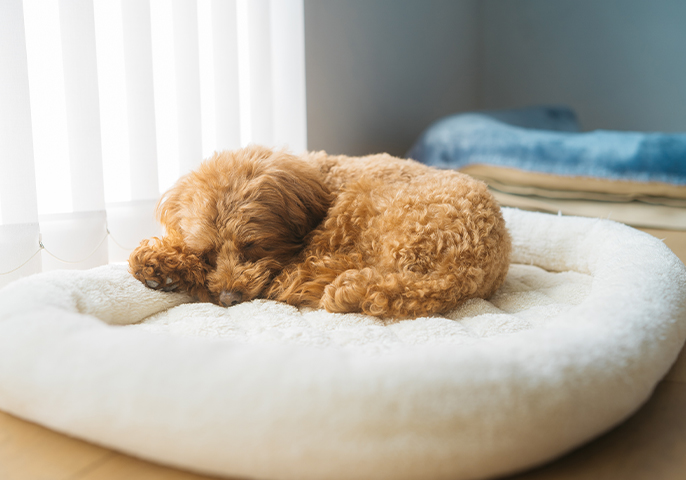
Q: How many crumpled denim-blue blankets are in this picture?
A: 1